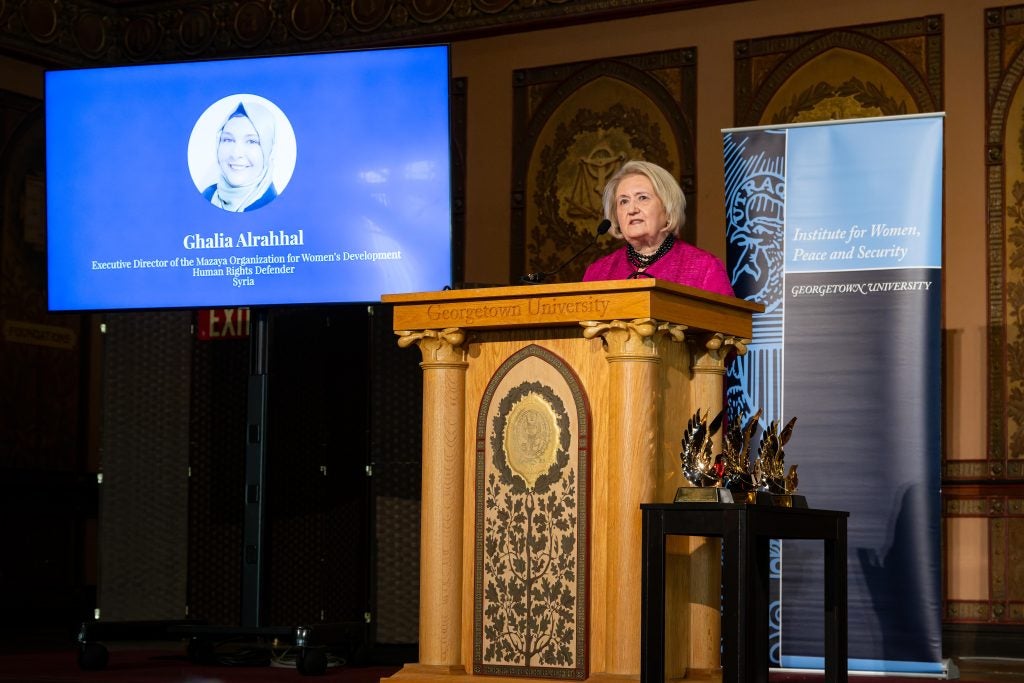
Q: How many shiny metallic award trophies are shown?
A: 3